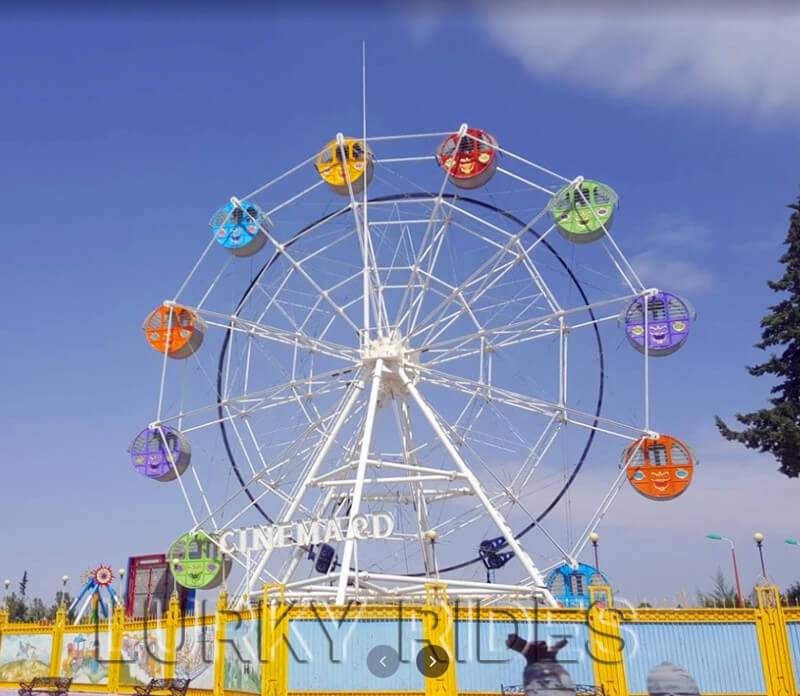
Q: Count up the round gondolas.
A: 10